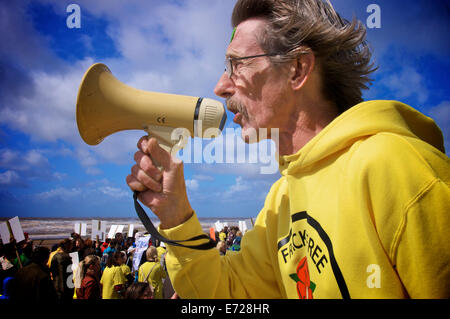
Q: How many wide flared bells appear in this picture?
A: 1